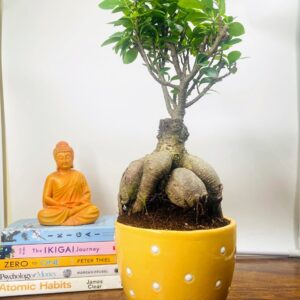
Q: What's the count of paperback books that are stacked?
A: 5